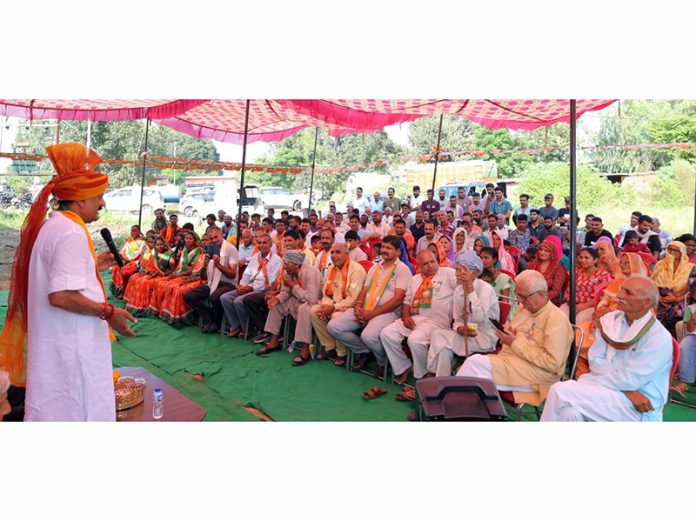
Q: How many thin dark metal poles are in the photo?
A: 5